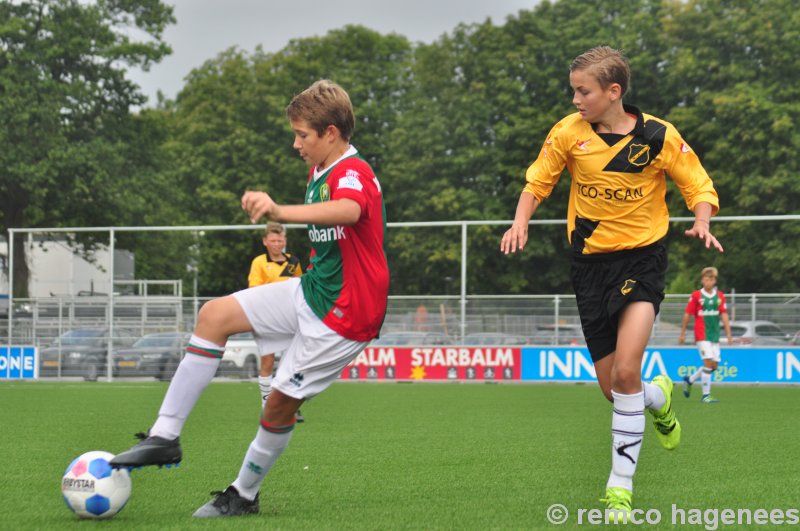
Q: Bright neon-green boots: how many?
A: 2